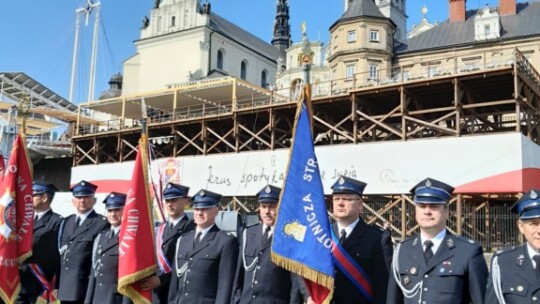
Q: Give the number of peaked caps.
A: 9